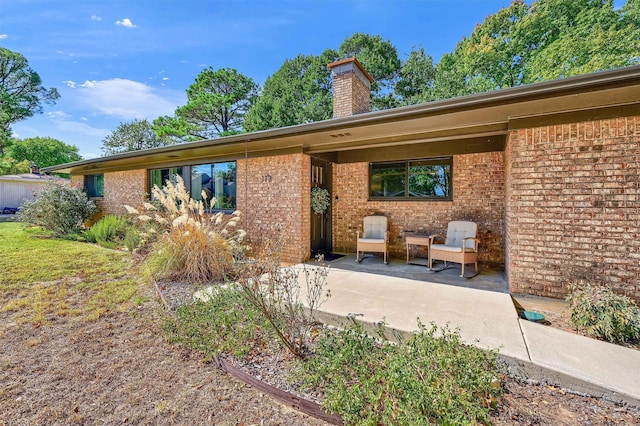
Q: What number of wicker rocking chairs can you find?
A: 2